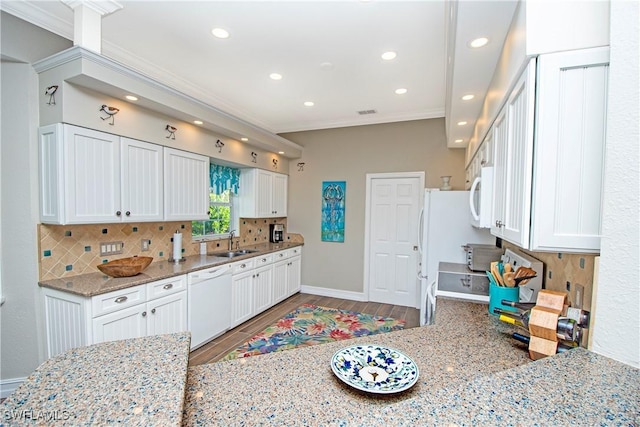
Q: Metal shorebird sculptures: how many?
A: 7